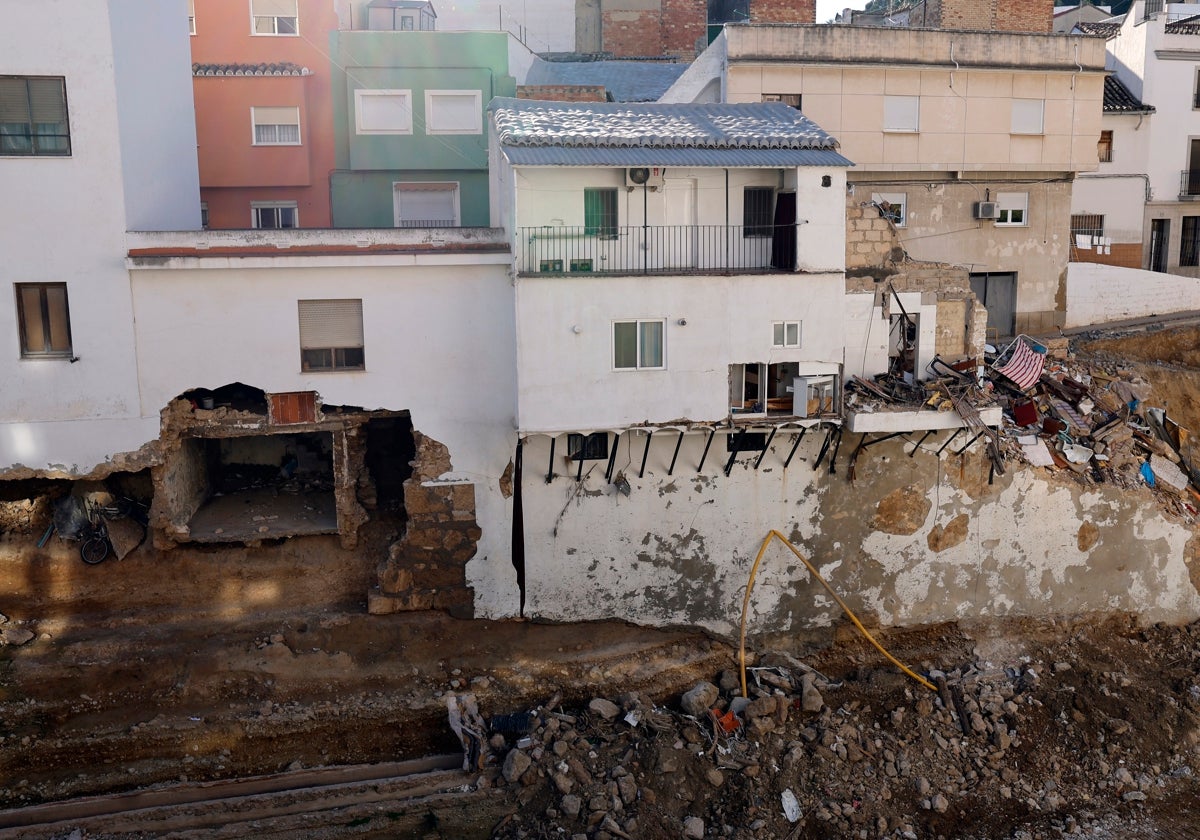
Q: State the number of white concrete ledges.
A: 1